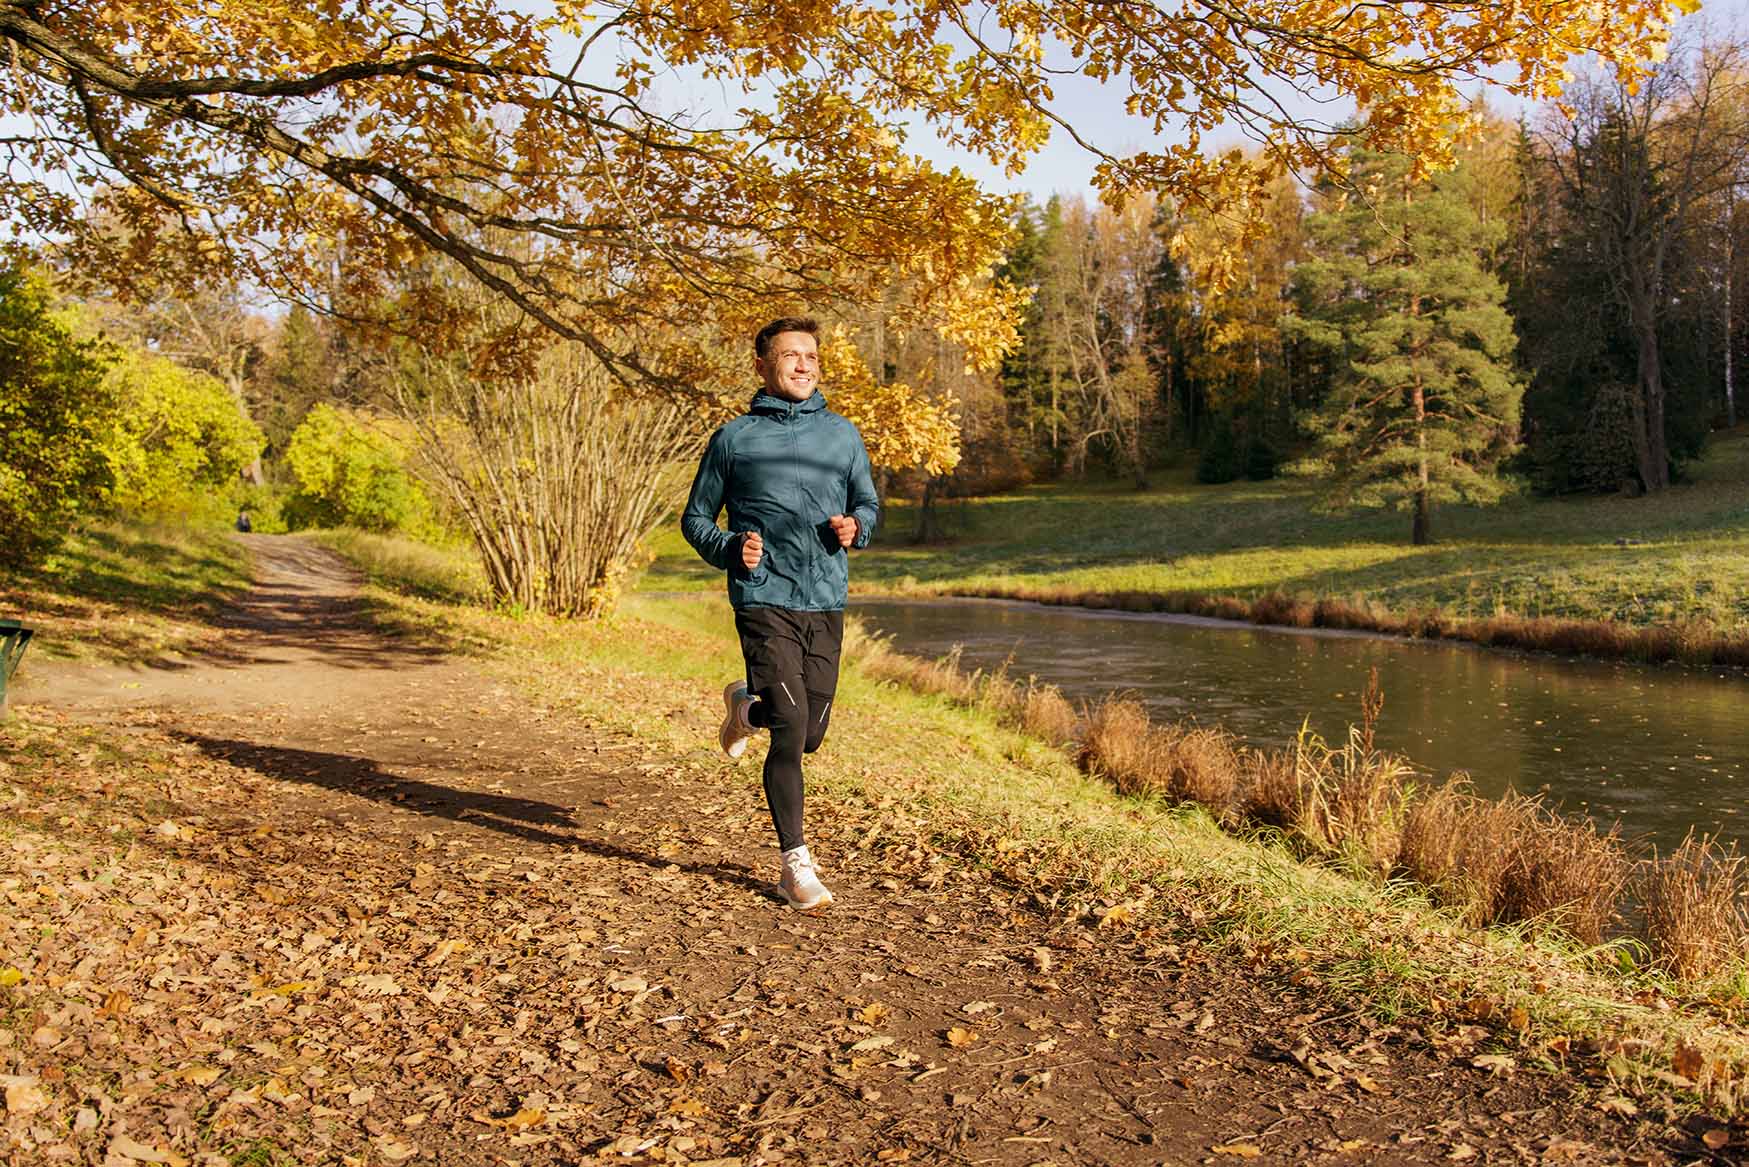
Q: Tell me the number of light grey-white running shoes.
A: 2